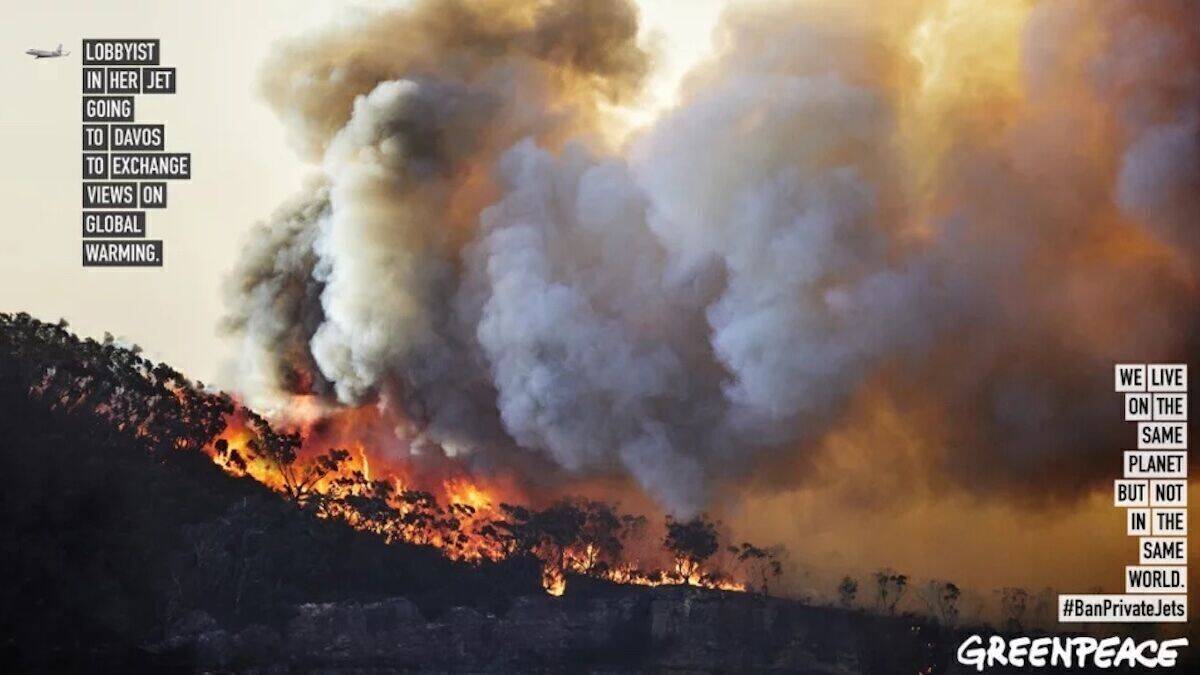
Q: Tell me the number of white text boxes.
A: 13